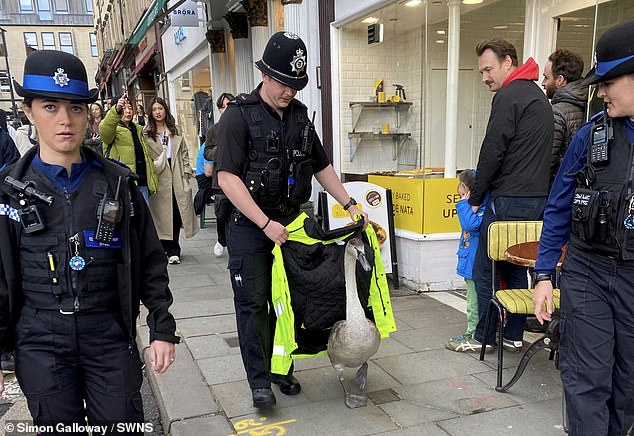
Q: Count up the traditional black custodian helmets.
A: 1